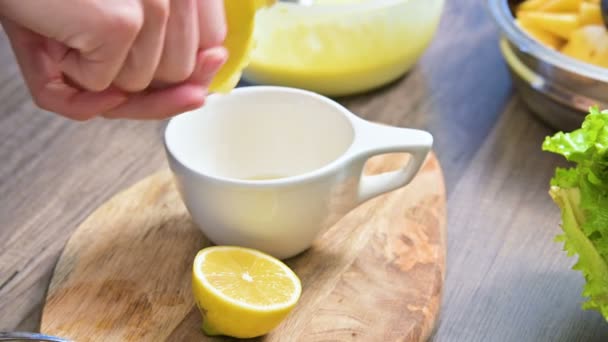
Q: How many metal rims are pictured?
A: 2